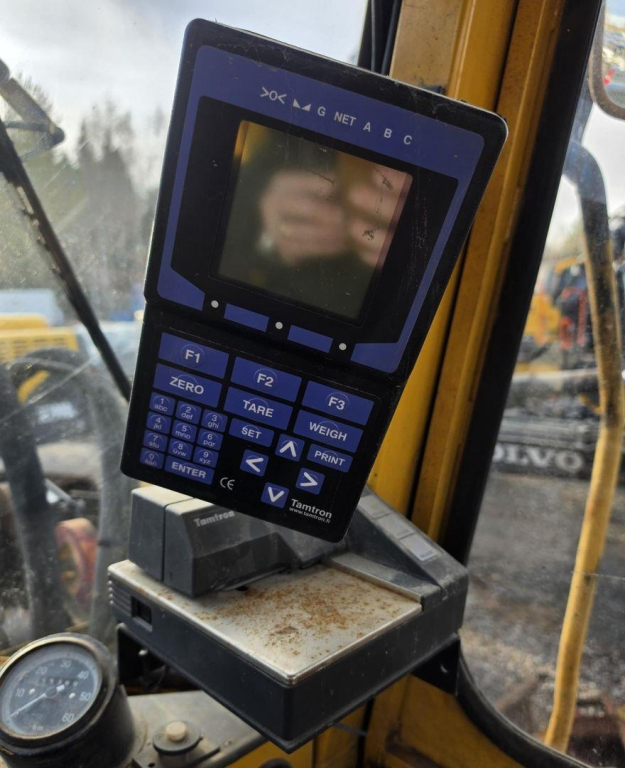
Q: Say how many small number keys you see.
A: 10